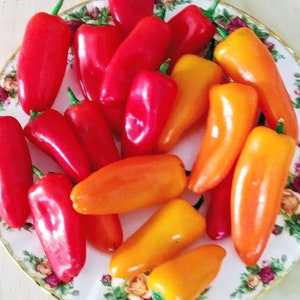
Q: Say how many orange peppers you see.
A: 7